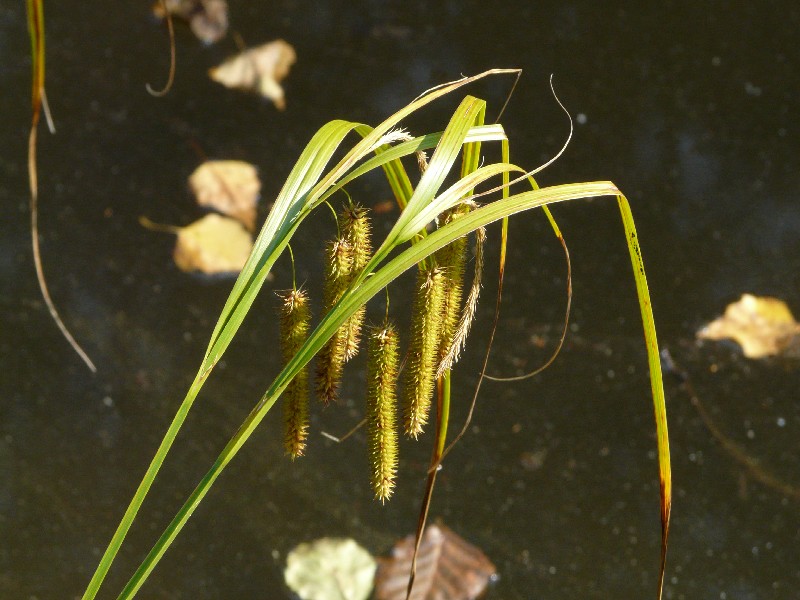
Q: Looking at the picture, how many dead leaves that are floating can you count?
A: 7